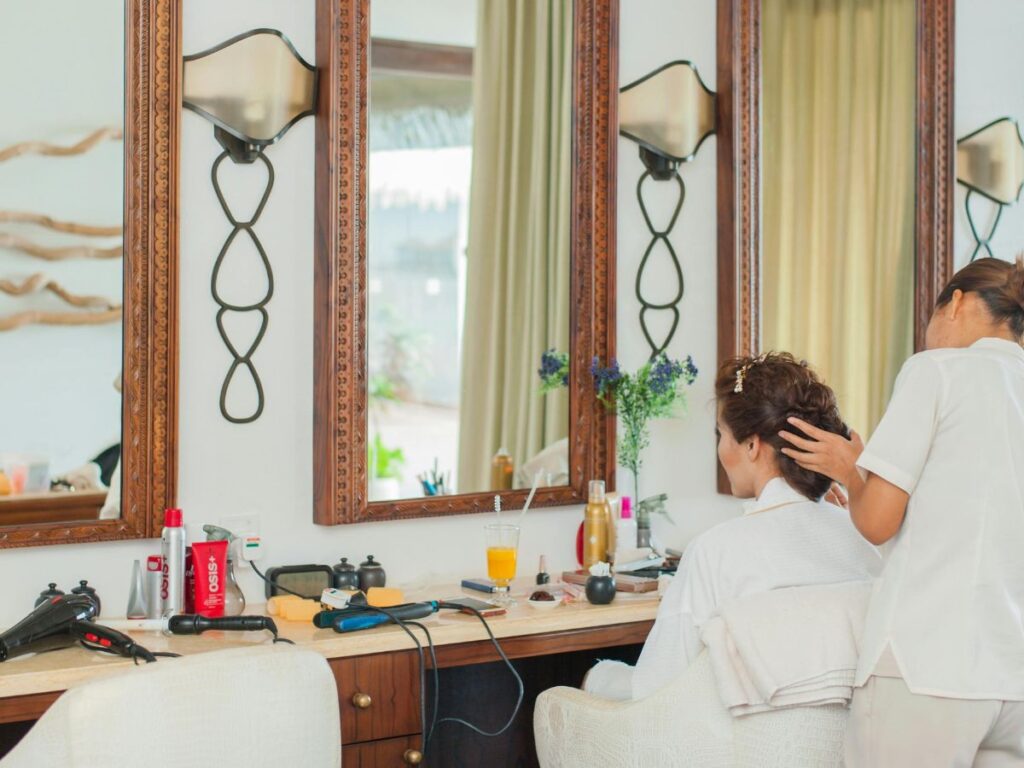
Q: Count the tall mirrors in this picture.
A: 3